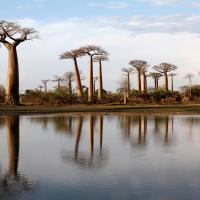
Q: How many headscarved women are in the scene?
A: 0